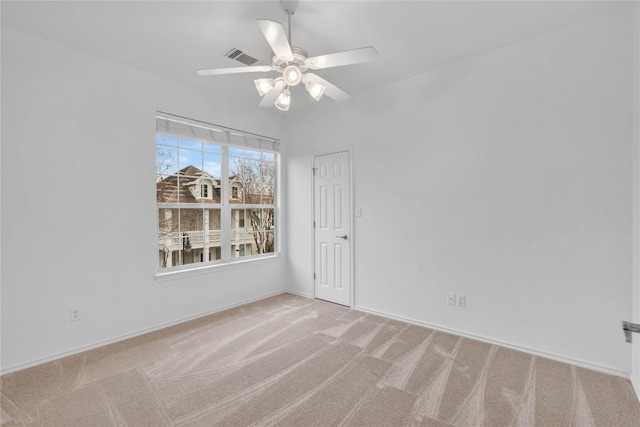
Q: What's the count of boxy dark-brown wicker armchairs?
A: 0